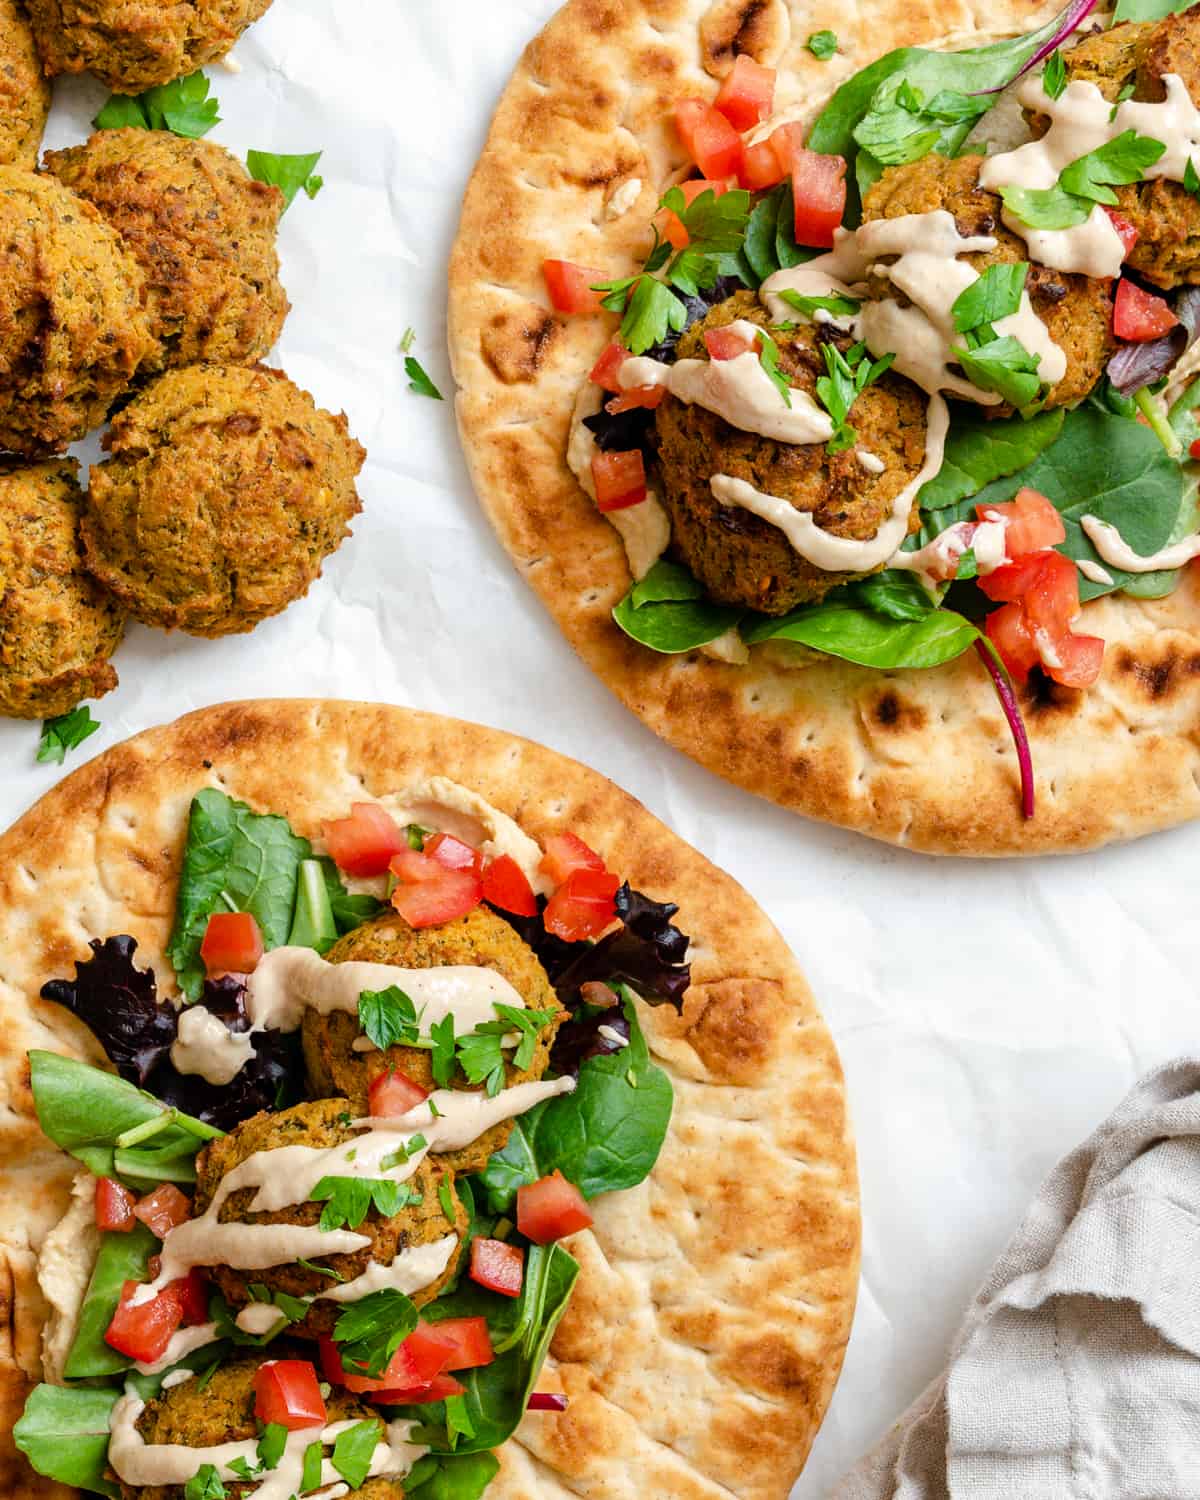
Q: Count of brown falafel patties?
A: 12